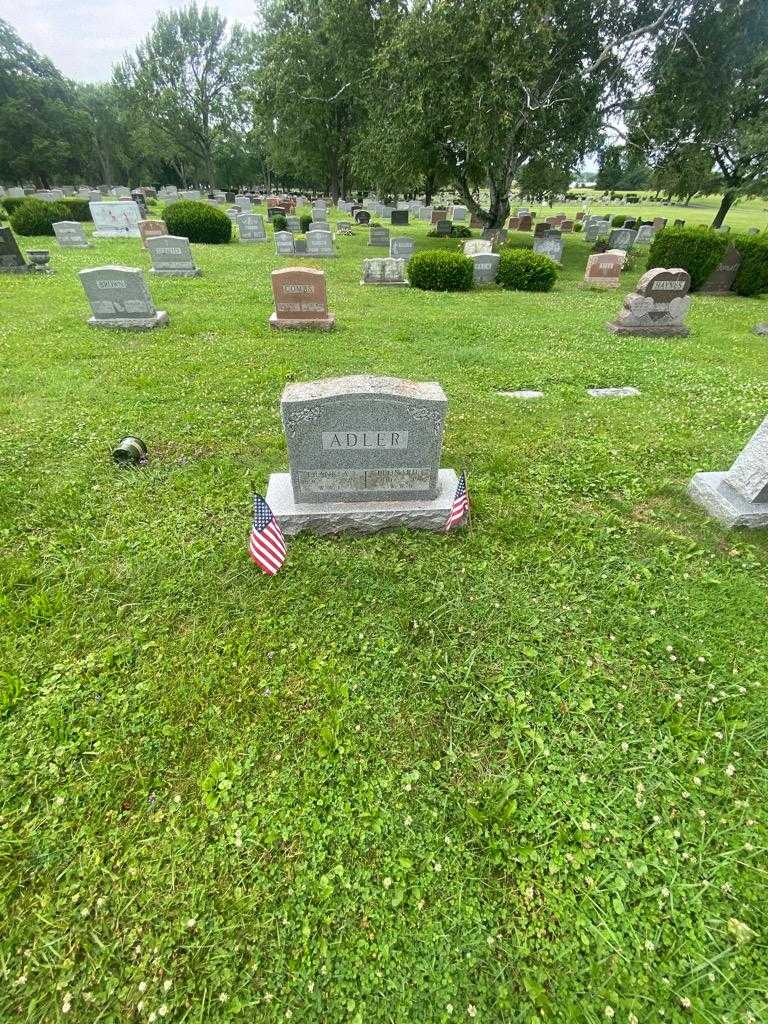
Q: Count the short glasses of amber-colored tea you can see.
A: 0